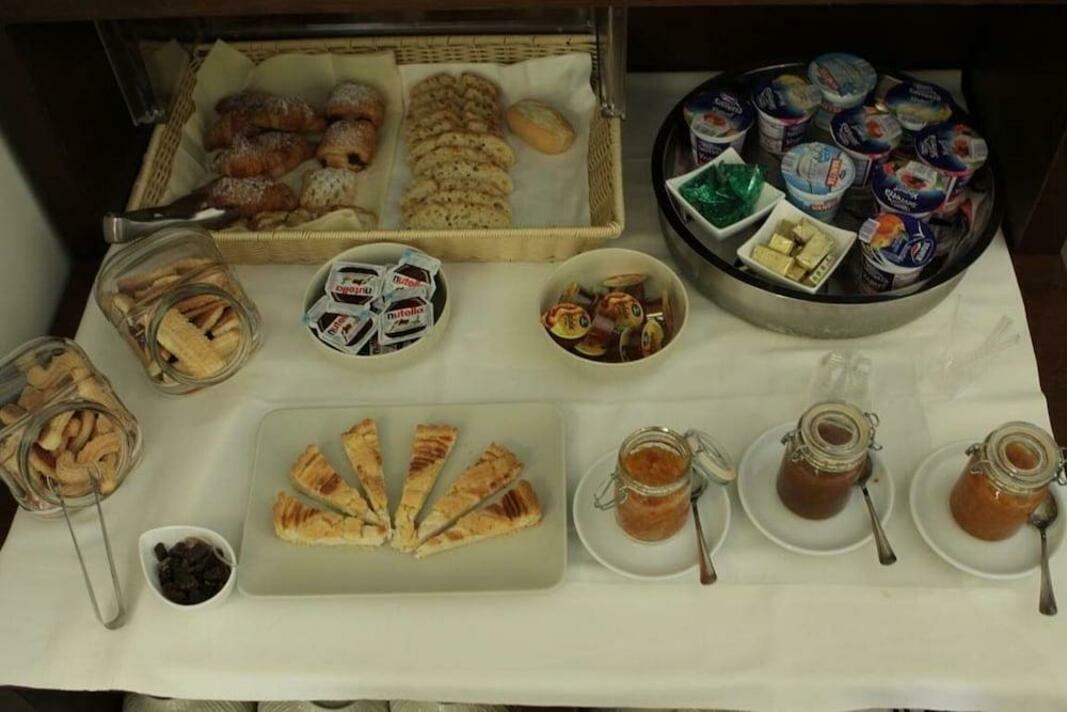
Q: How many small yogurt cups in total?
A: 9